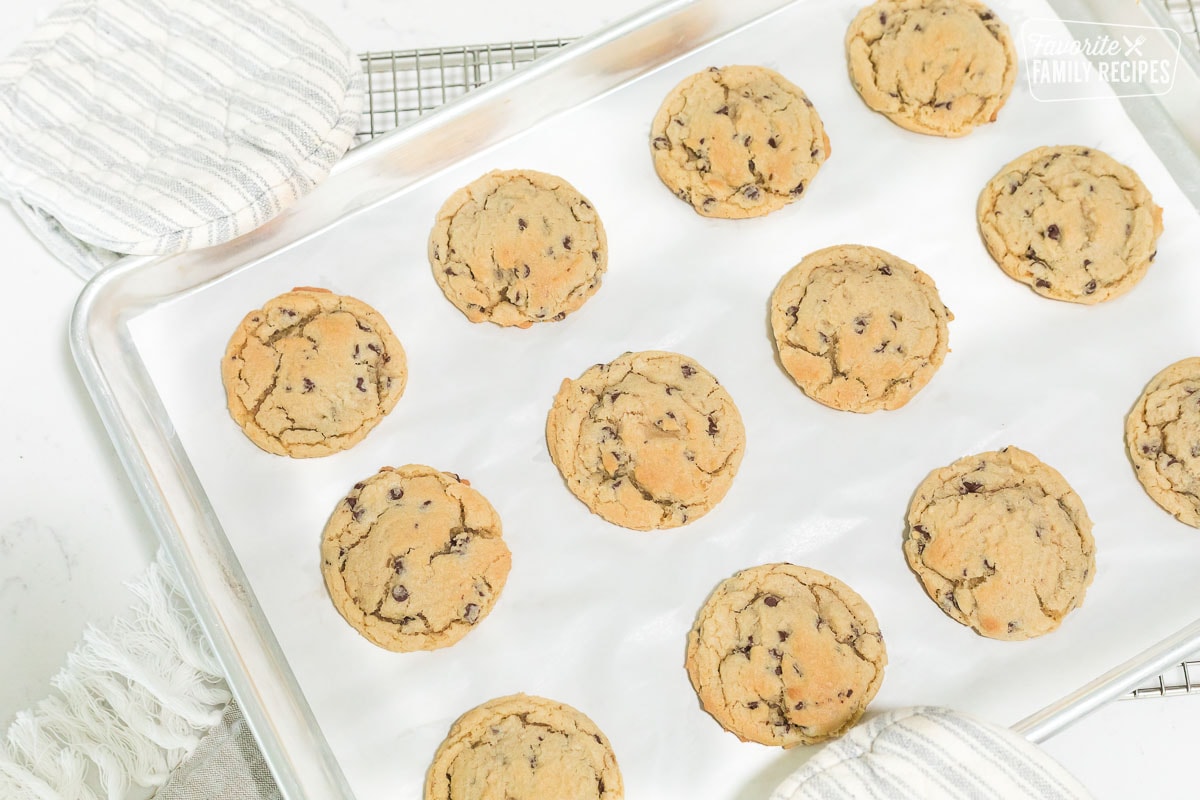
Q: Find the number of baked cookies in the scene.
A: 12